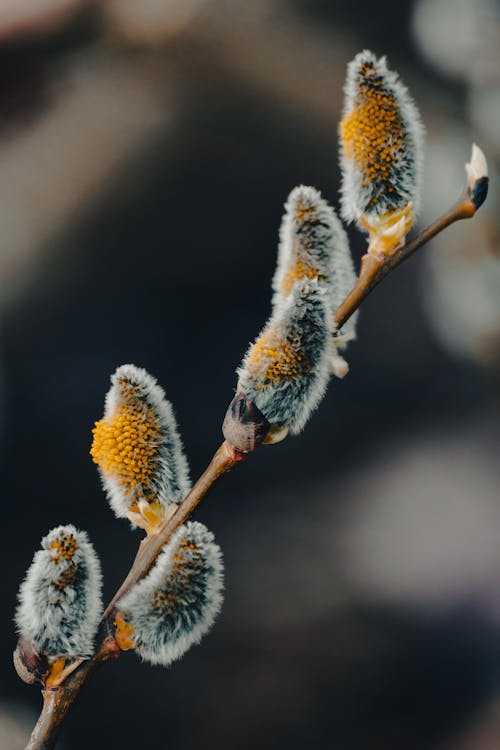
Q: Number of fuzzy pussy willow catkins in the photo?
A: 6